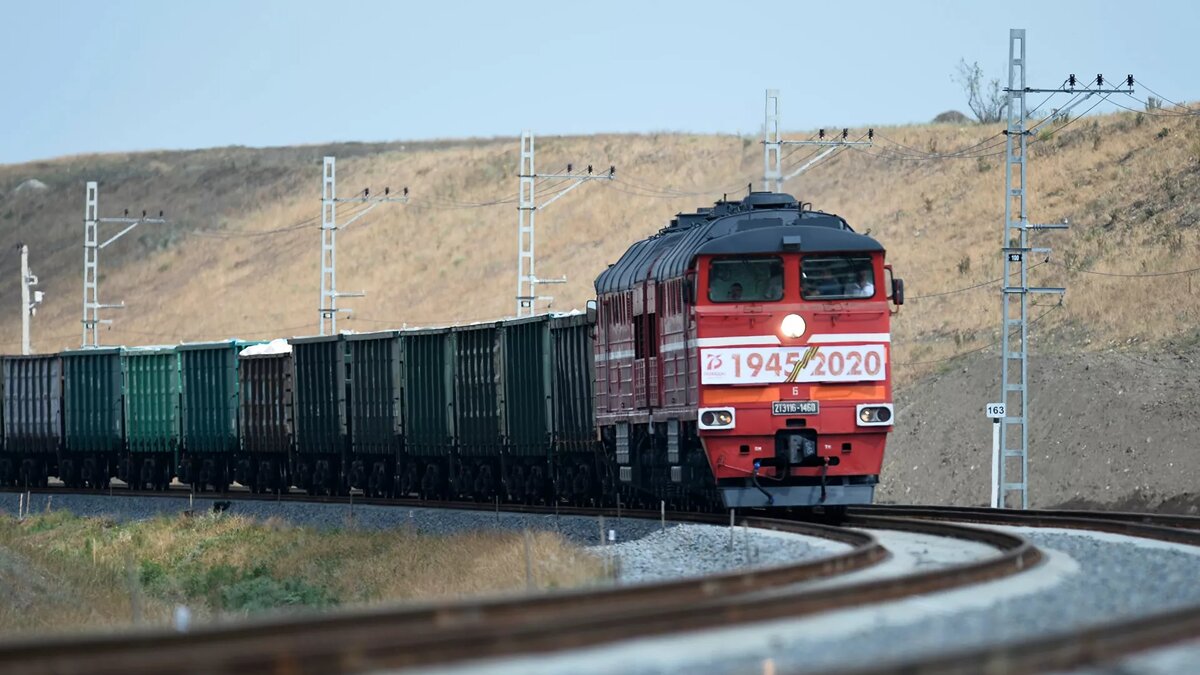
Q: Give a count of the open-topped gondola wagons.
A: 11